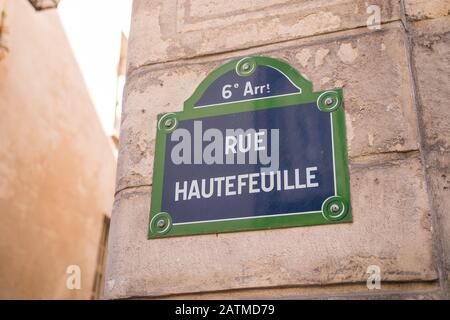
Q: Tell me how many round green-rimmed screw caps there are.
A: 5